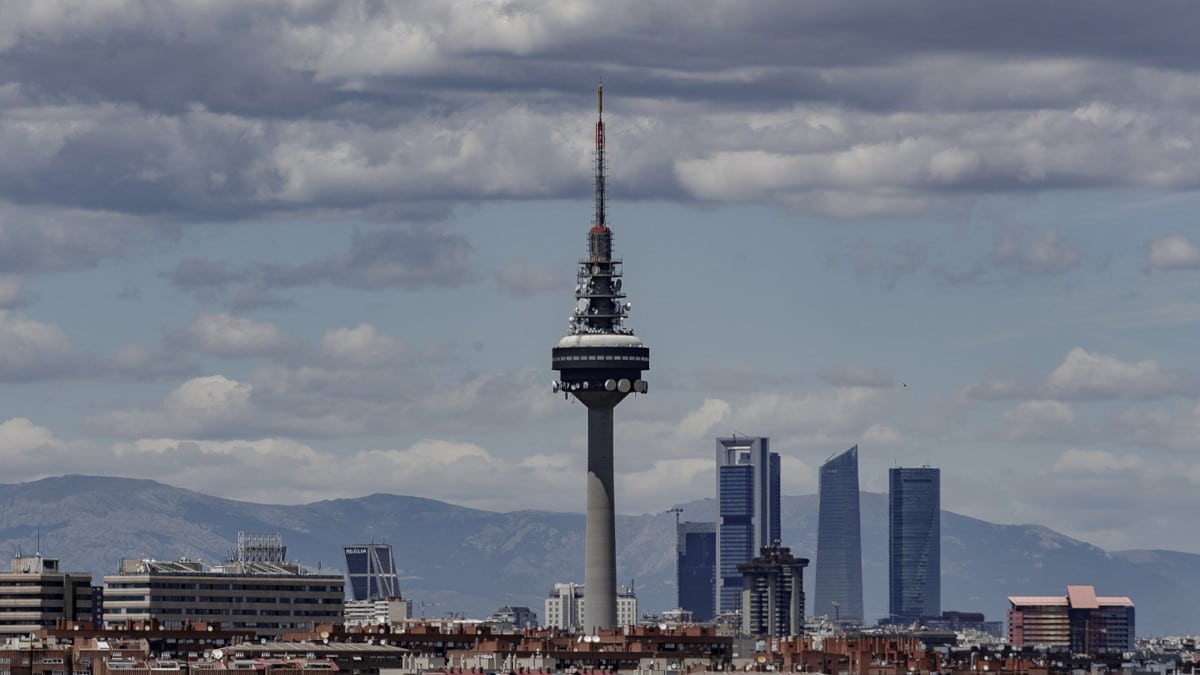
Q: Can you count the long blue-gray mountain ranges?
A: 1